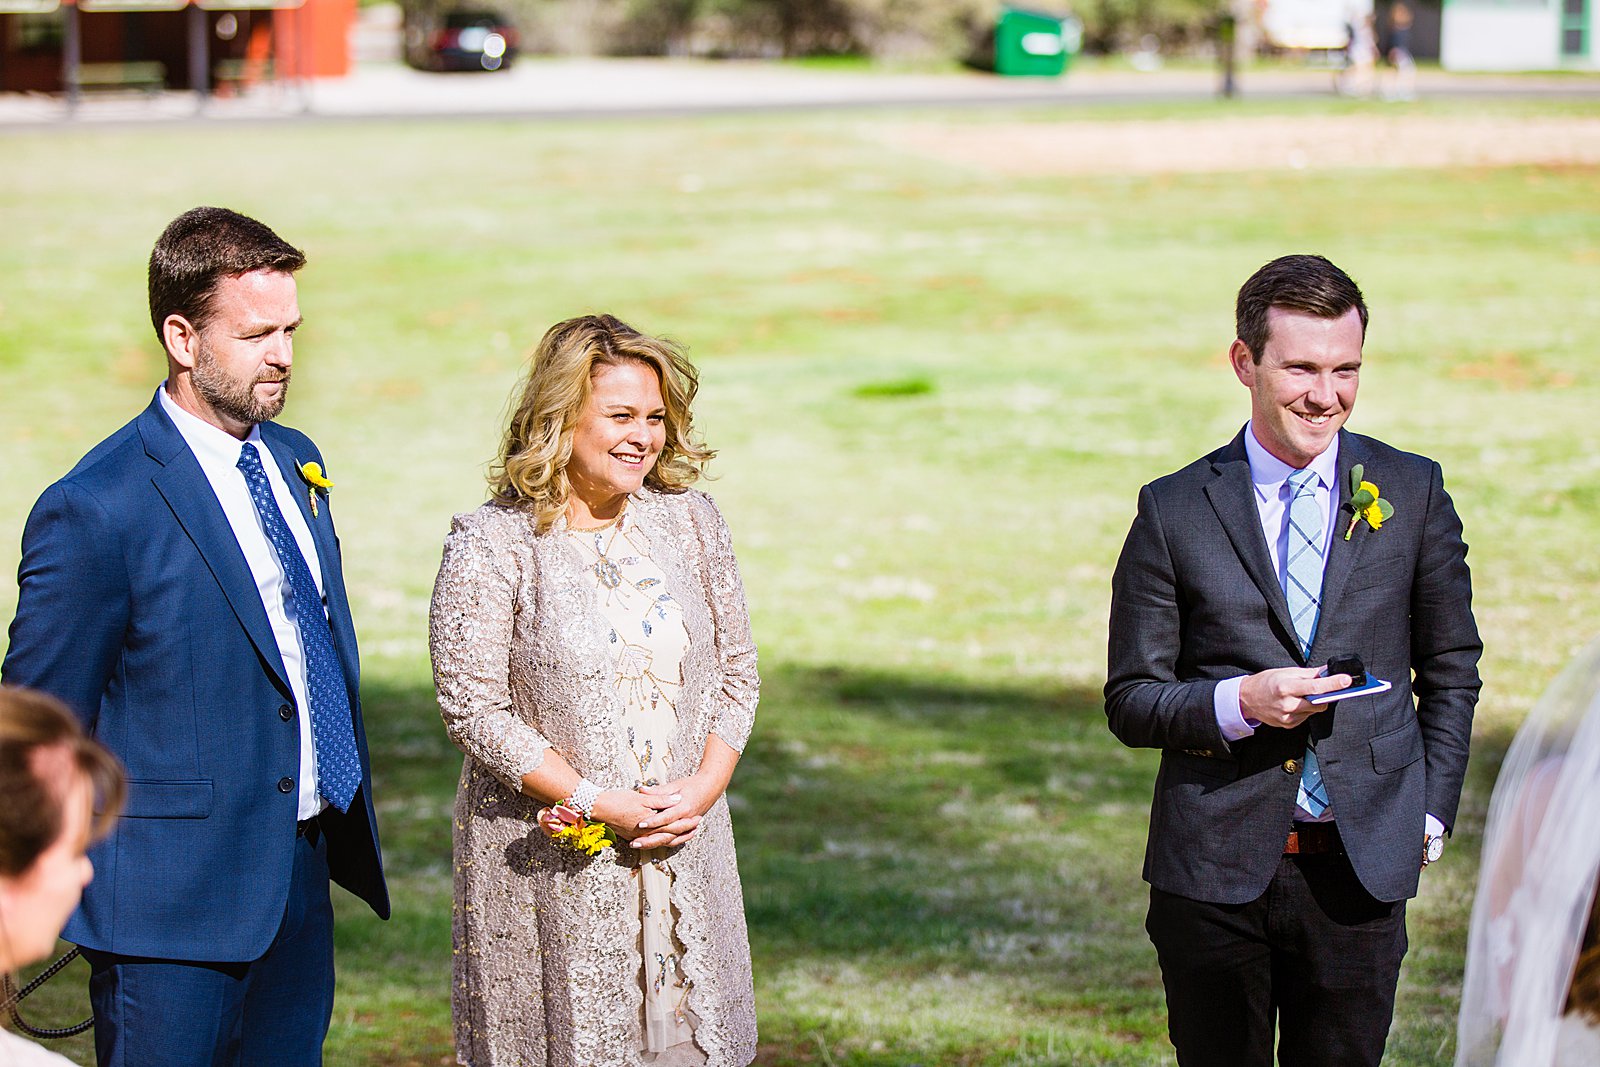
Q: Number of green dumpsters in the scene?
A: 1